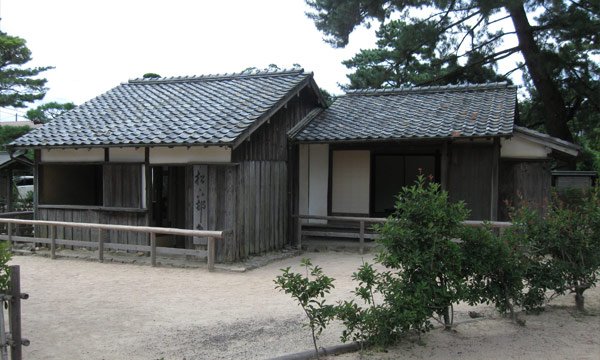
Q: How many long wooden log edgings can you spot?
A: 1